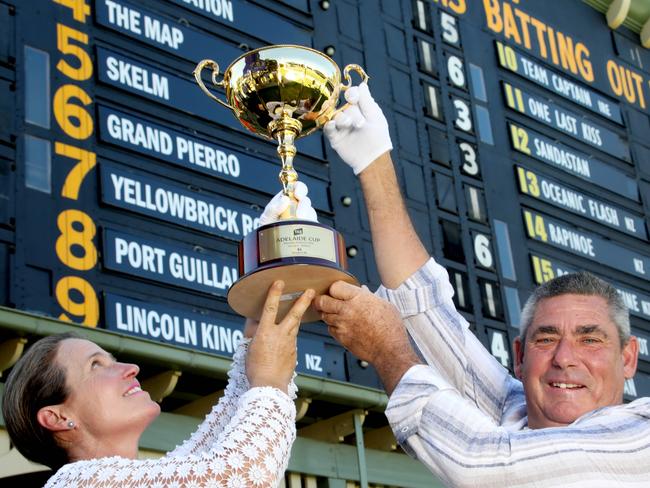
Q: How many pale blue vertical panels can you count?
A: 6